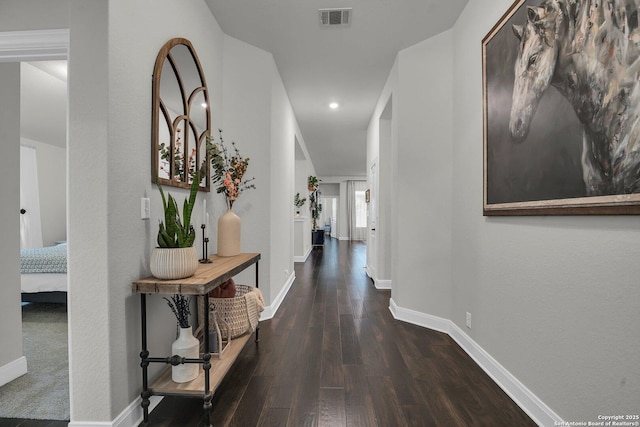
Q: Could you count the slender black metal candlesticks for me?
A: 2